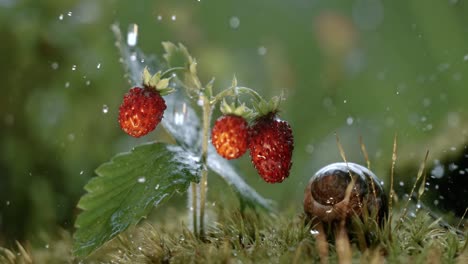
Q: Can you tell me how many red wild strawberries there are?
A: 3